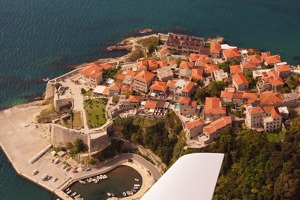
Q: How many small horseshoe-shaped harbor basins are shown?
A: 1